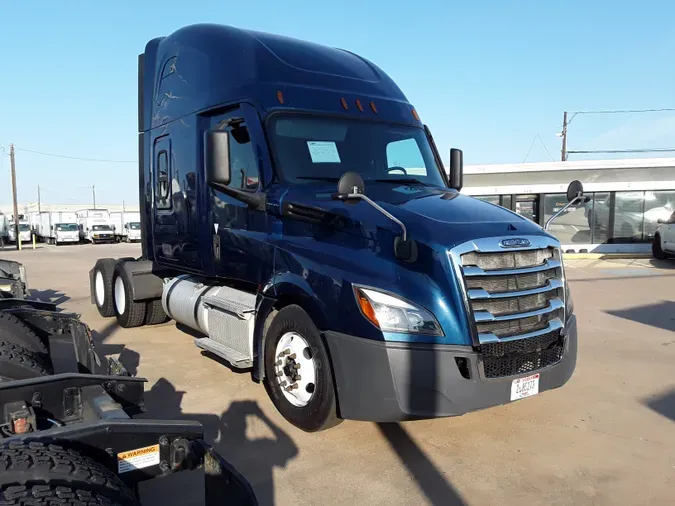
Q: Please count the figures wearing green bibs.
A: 0